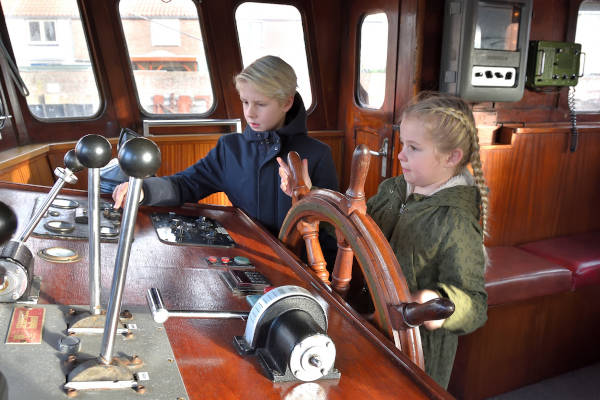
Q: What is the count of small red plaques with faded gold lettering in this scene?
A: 1